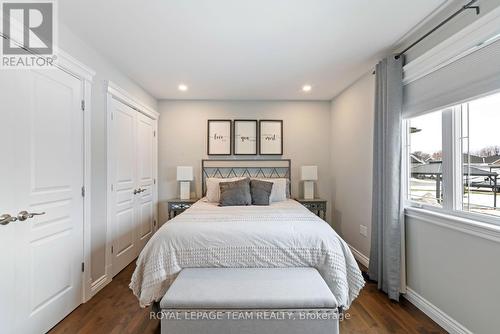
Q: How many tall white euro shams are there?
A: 2